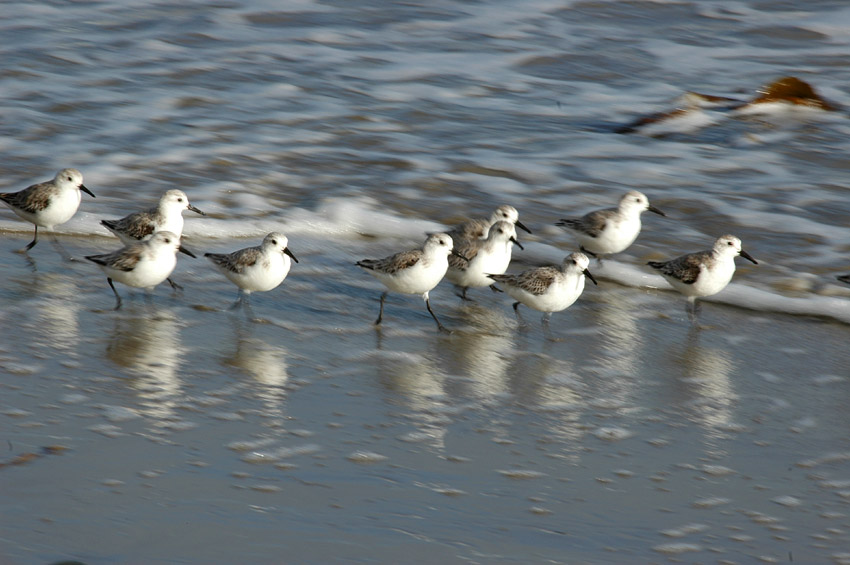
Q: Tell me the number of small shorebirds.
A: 10